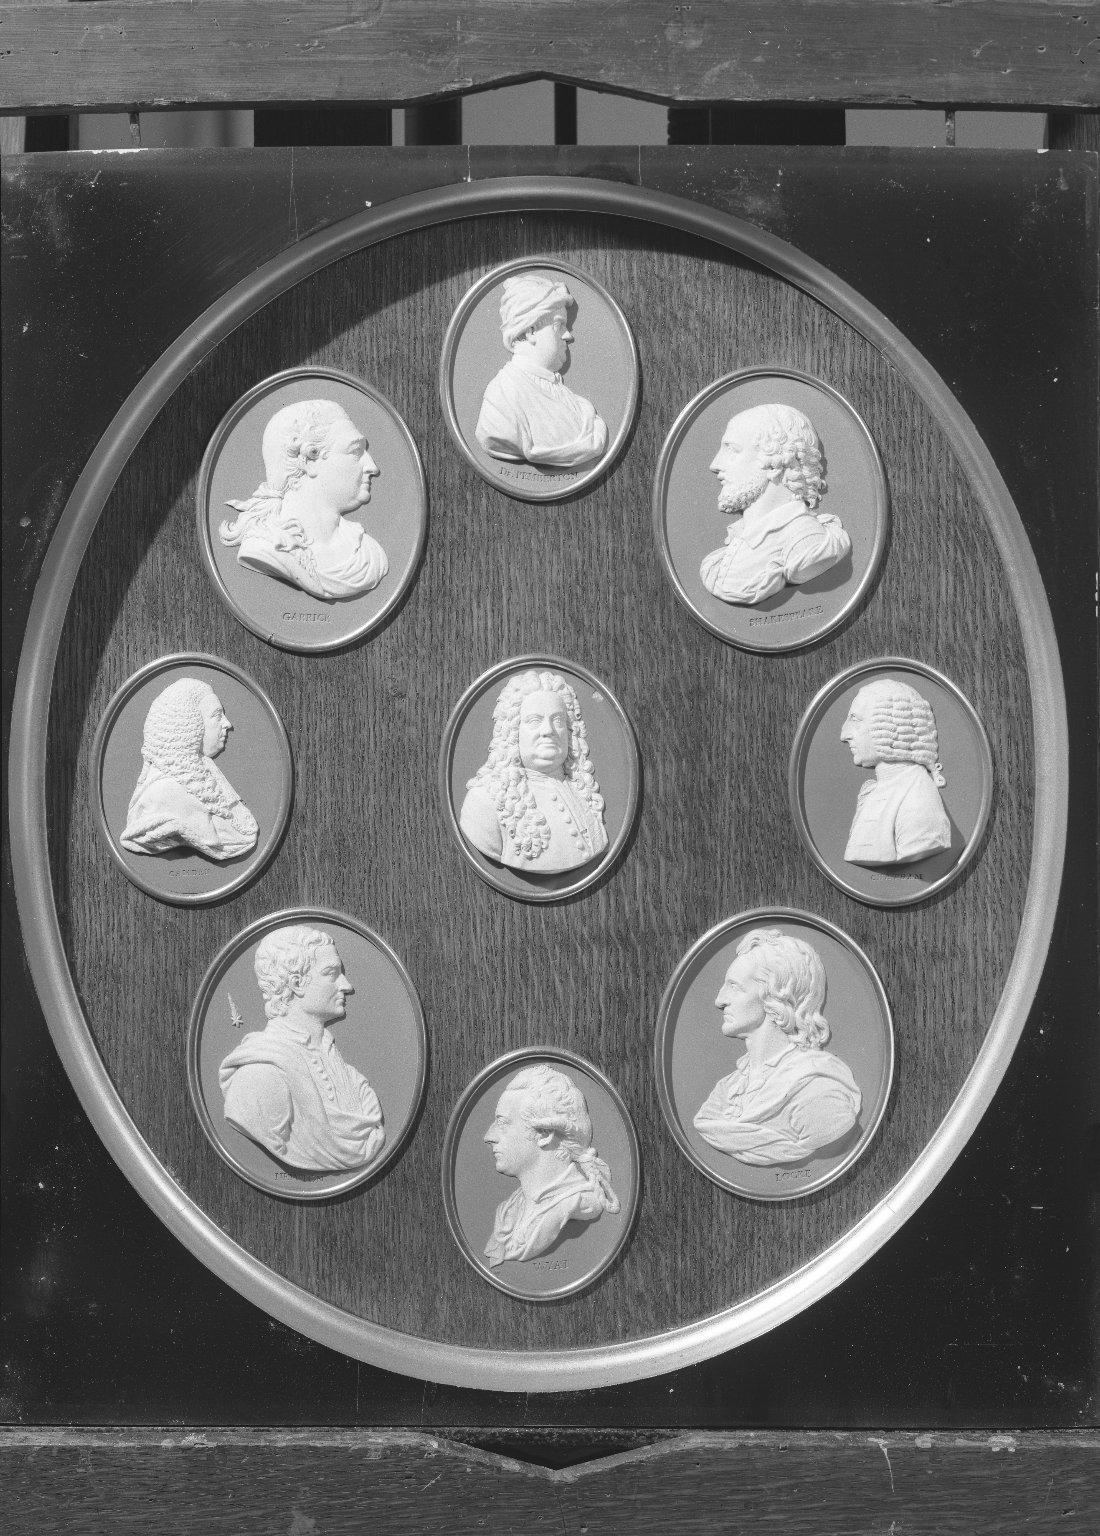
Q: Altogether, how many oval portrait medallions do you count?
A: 9